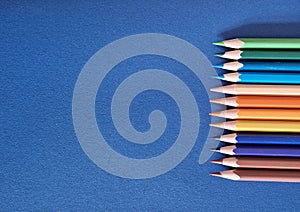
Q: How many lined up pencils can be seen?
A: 12